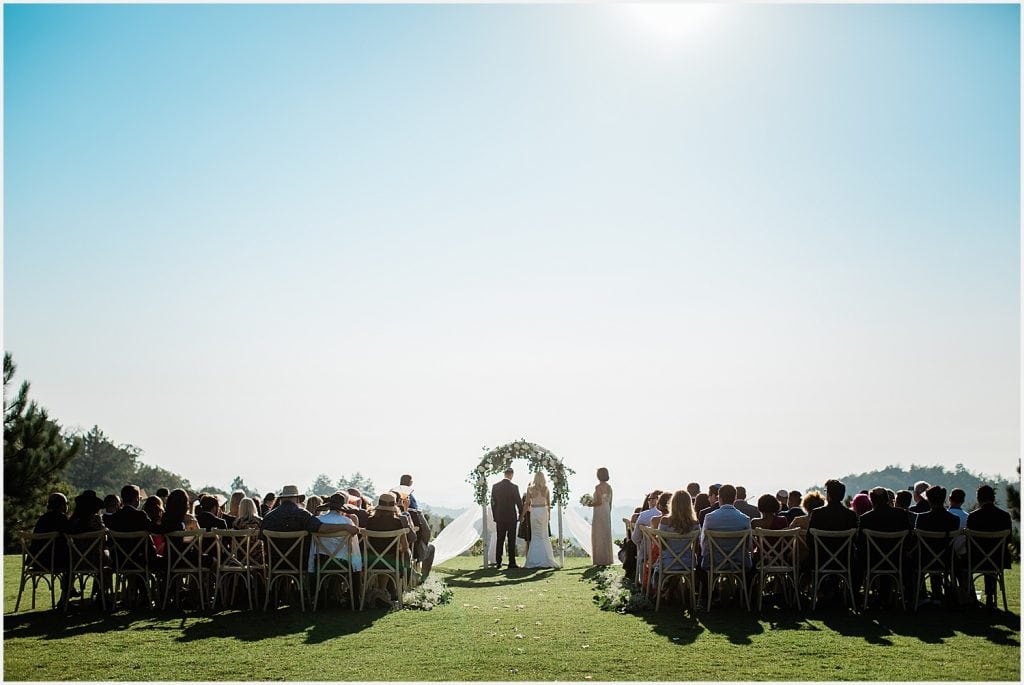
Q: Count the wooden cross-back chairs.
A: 15